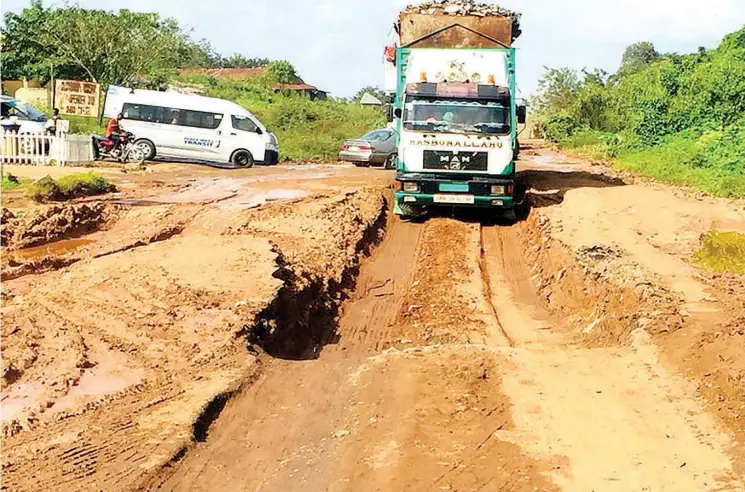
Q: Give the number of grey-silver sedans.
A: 1